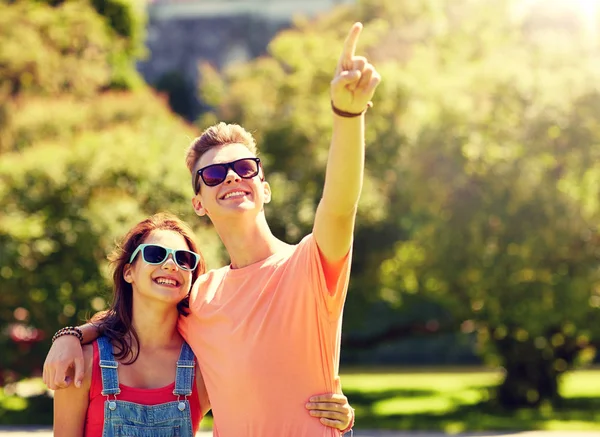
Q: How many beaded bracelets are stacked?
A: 2